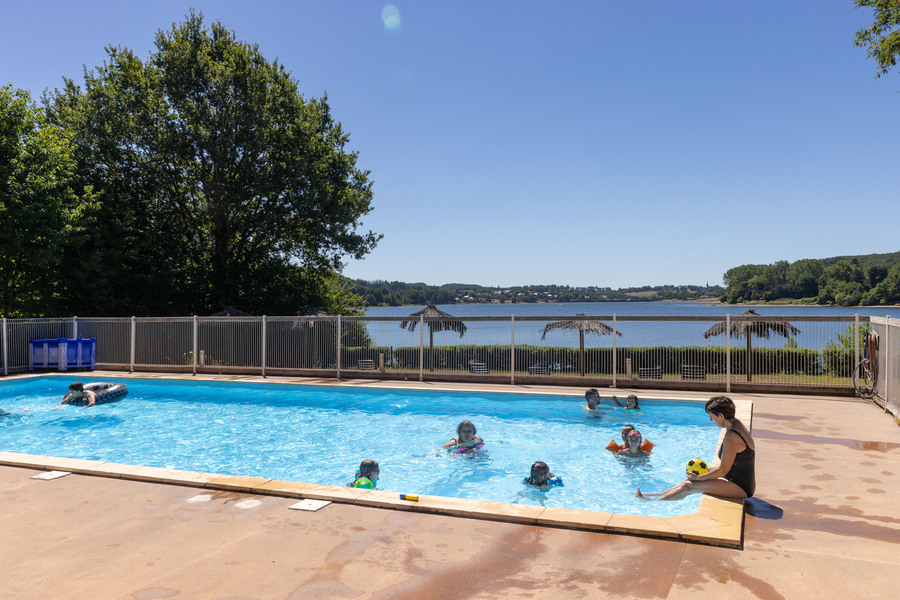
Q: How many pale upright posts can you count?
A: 12